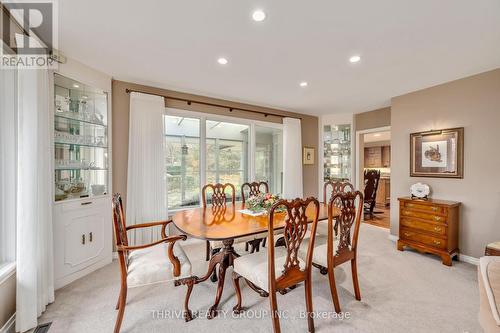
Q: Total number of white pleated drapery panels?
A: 3